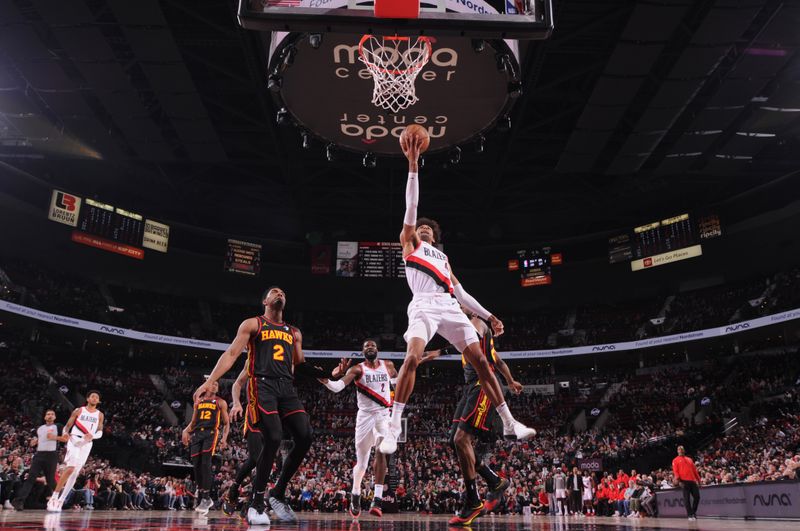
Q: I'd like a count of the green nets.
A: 0